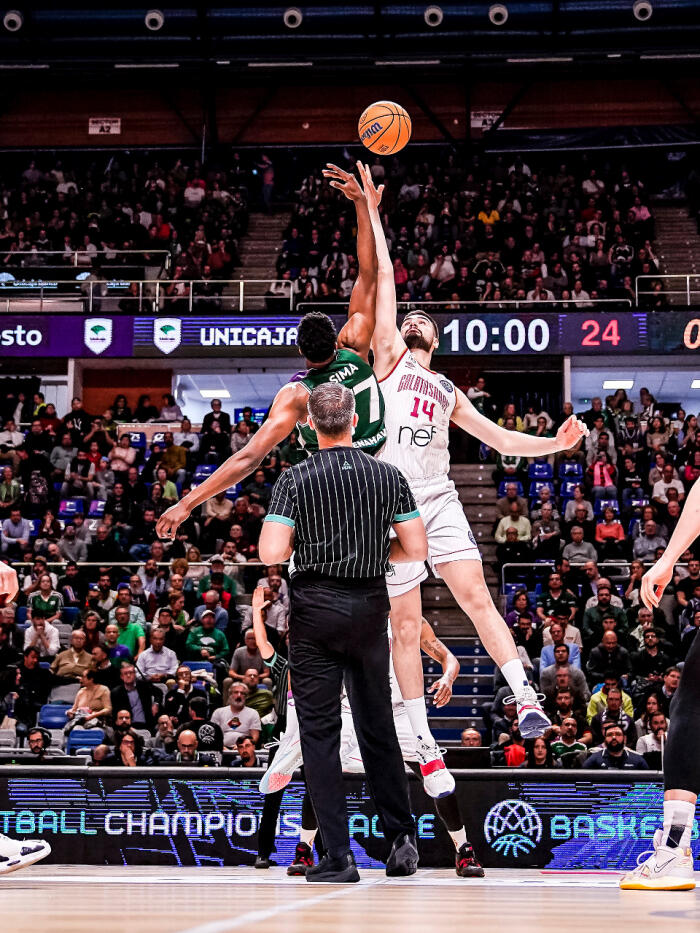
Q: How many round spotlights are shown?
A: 6